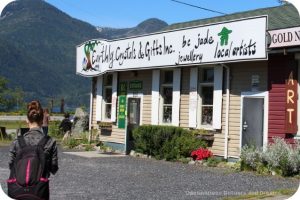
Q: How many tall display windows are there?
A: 3